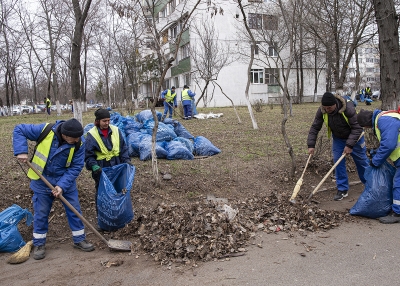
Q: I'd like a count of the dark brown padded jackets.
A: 1